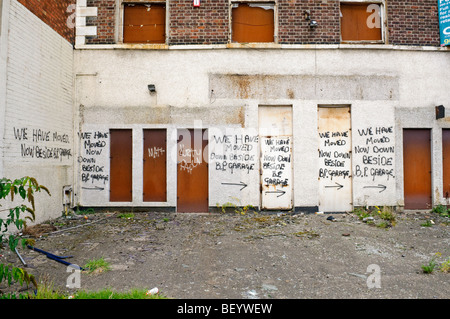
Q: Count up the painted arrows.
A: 5